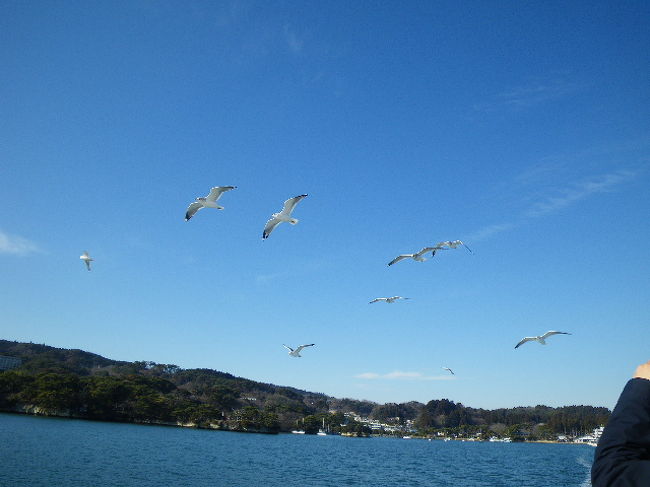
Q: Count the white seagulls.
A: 9